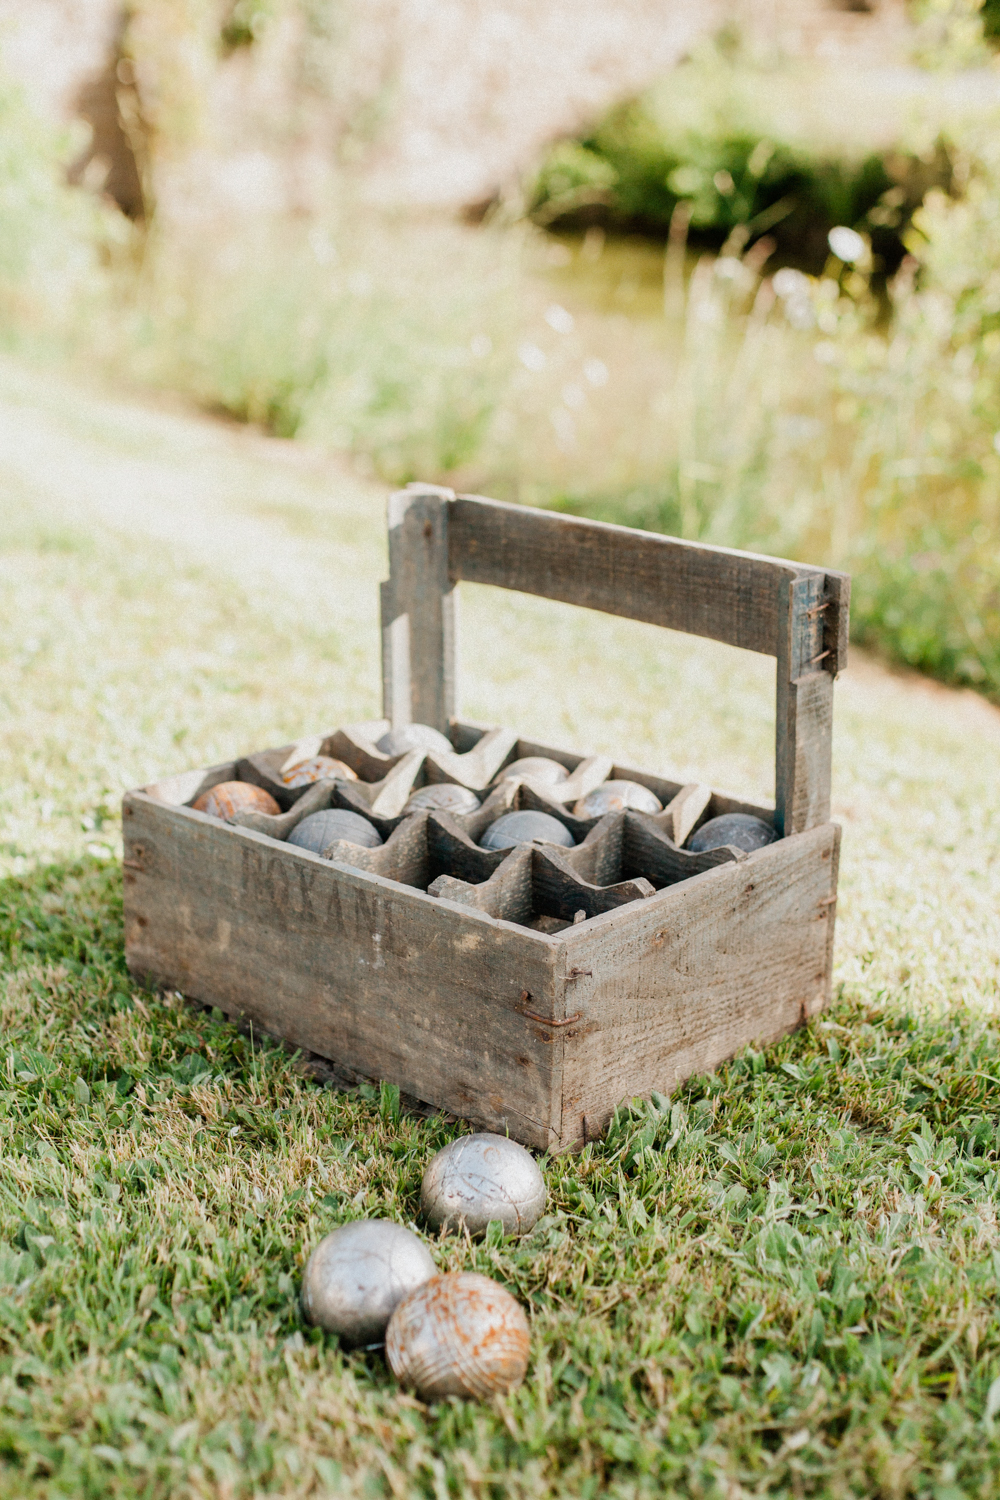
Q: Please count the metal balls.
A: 12